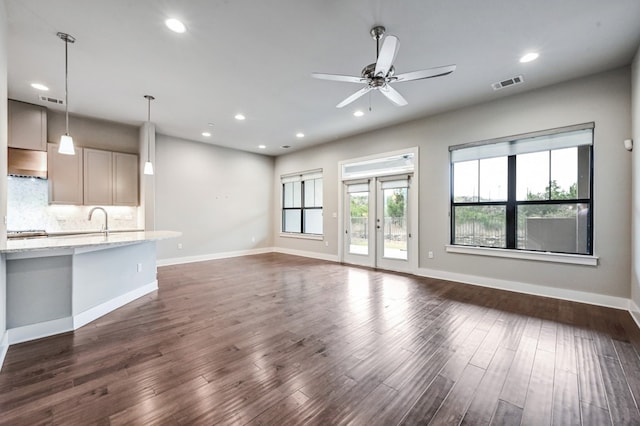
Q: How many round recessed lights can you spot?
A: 8